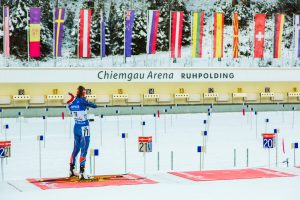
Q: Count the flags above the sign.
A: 14